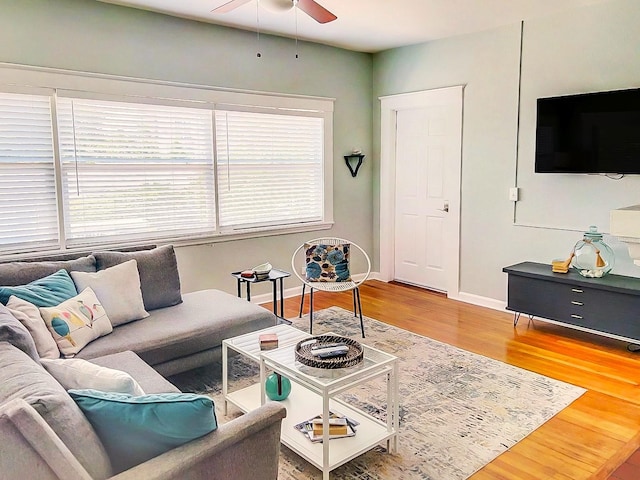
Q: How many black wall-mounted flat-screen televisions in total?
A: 1